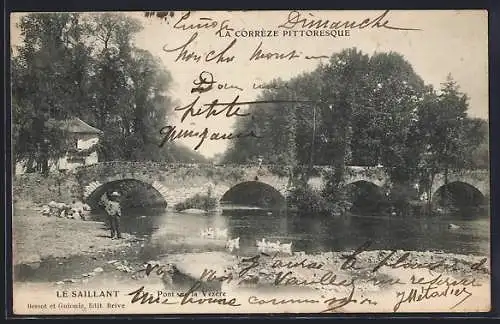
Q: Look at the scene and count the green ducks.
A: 0